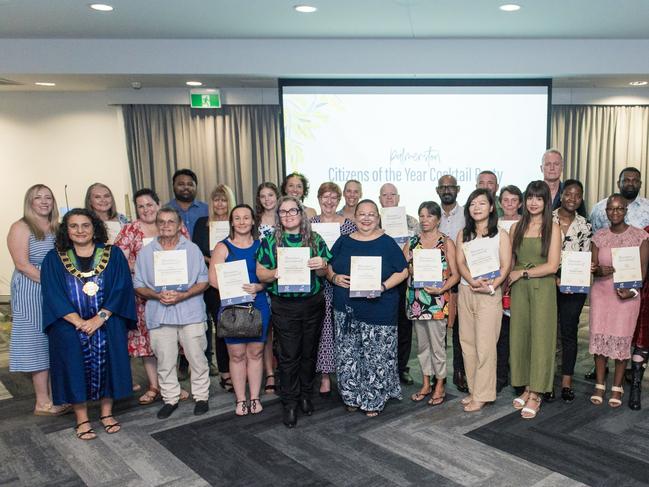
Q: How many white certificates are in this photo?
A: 14